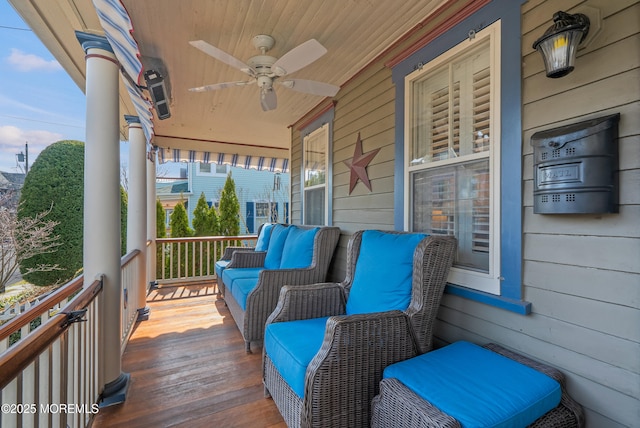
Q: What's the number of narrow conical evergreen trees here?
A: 5